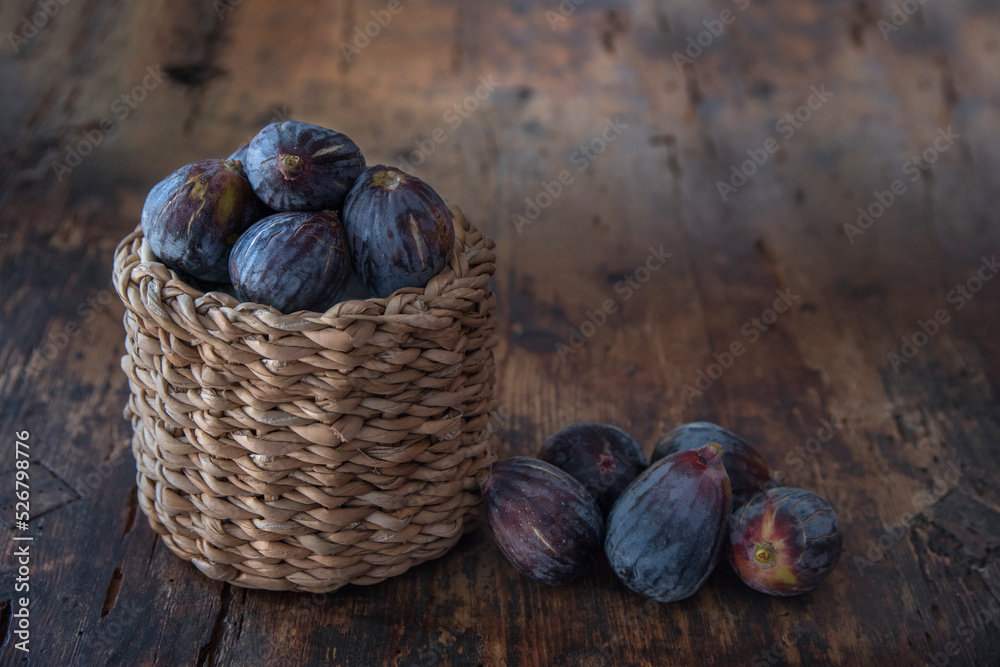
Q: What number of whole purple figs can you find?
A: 10